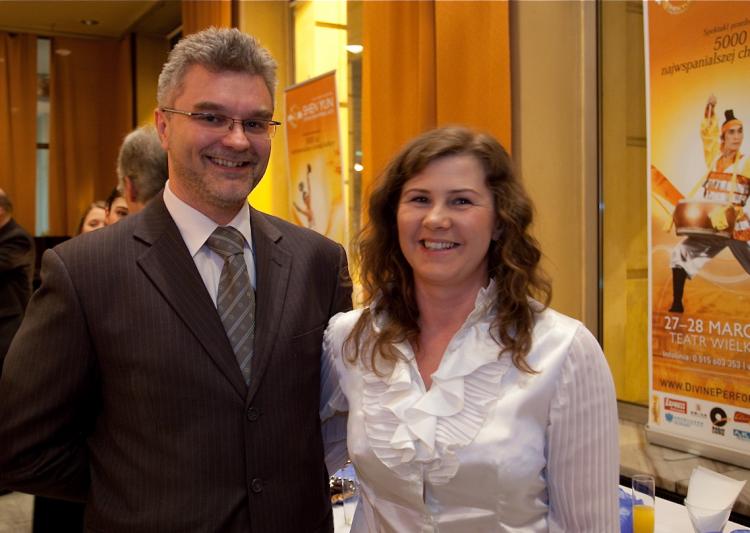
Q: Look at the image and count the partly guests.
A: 6